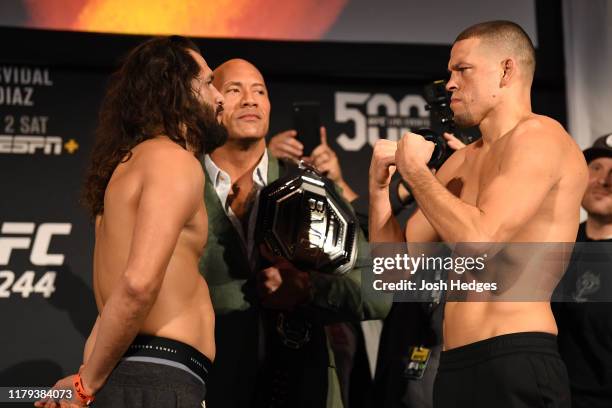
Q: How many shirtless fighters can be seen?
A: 2